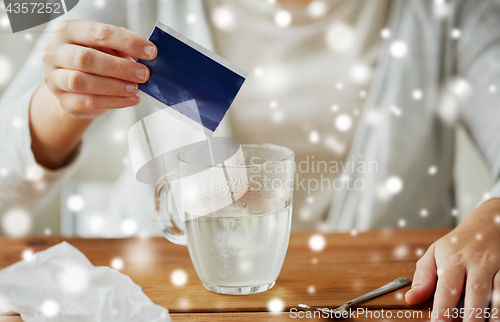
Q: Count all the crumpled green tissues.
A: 0